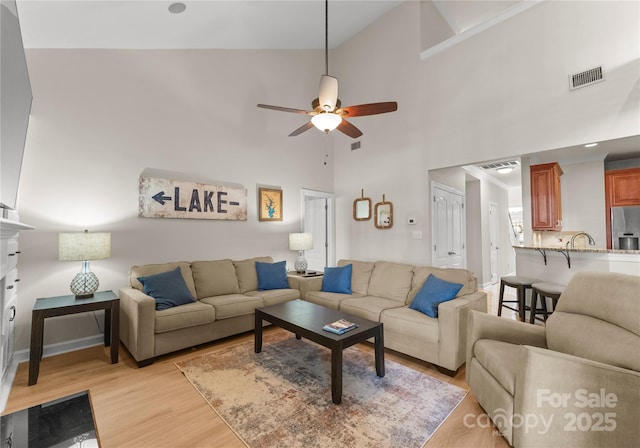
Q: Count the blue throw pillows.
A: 4